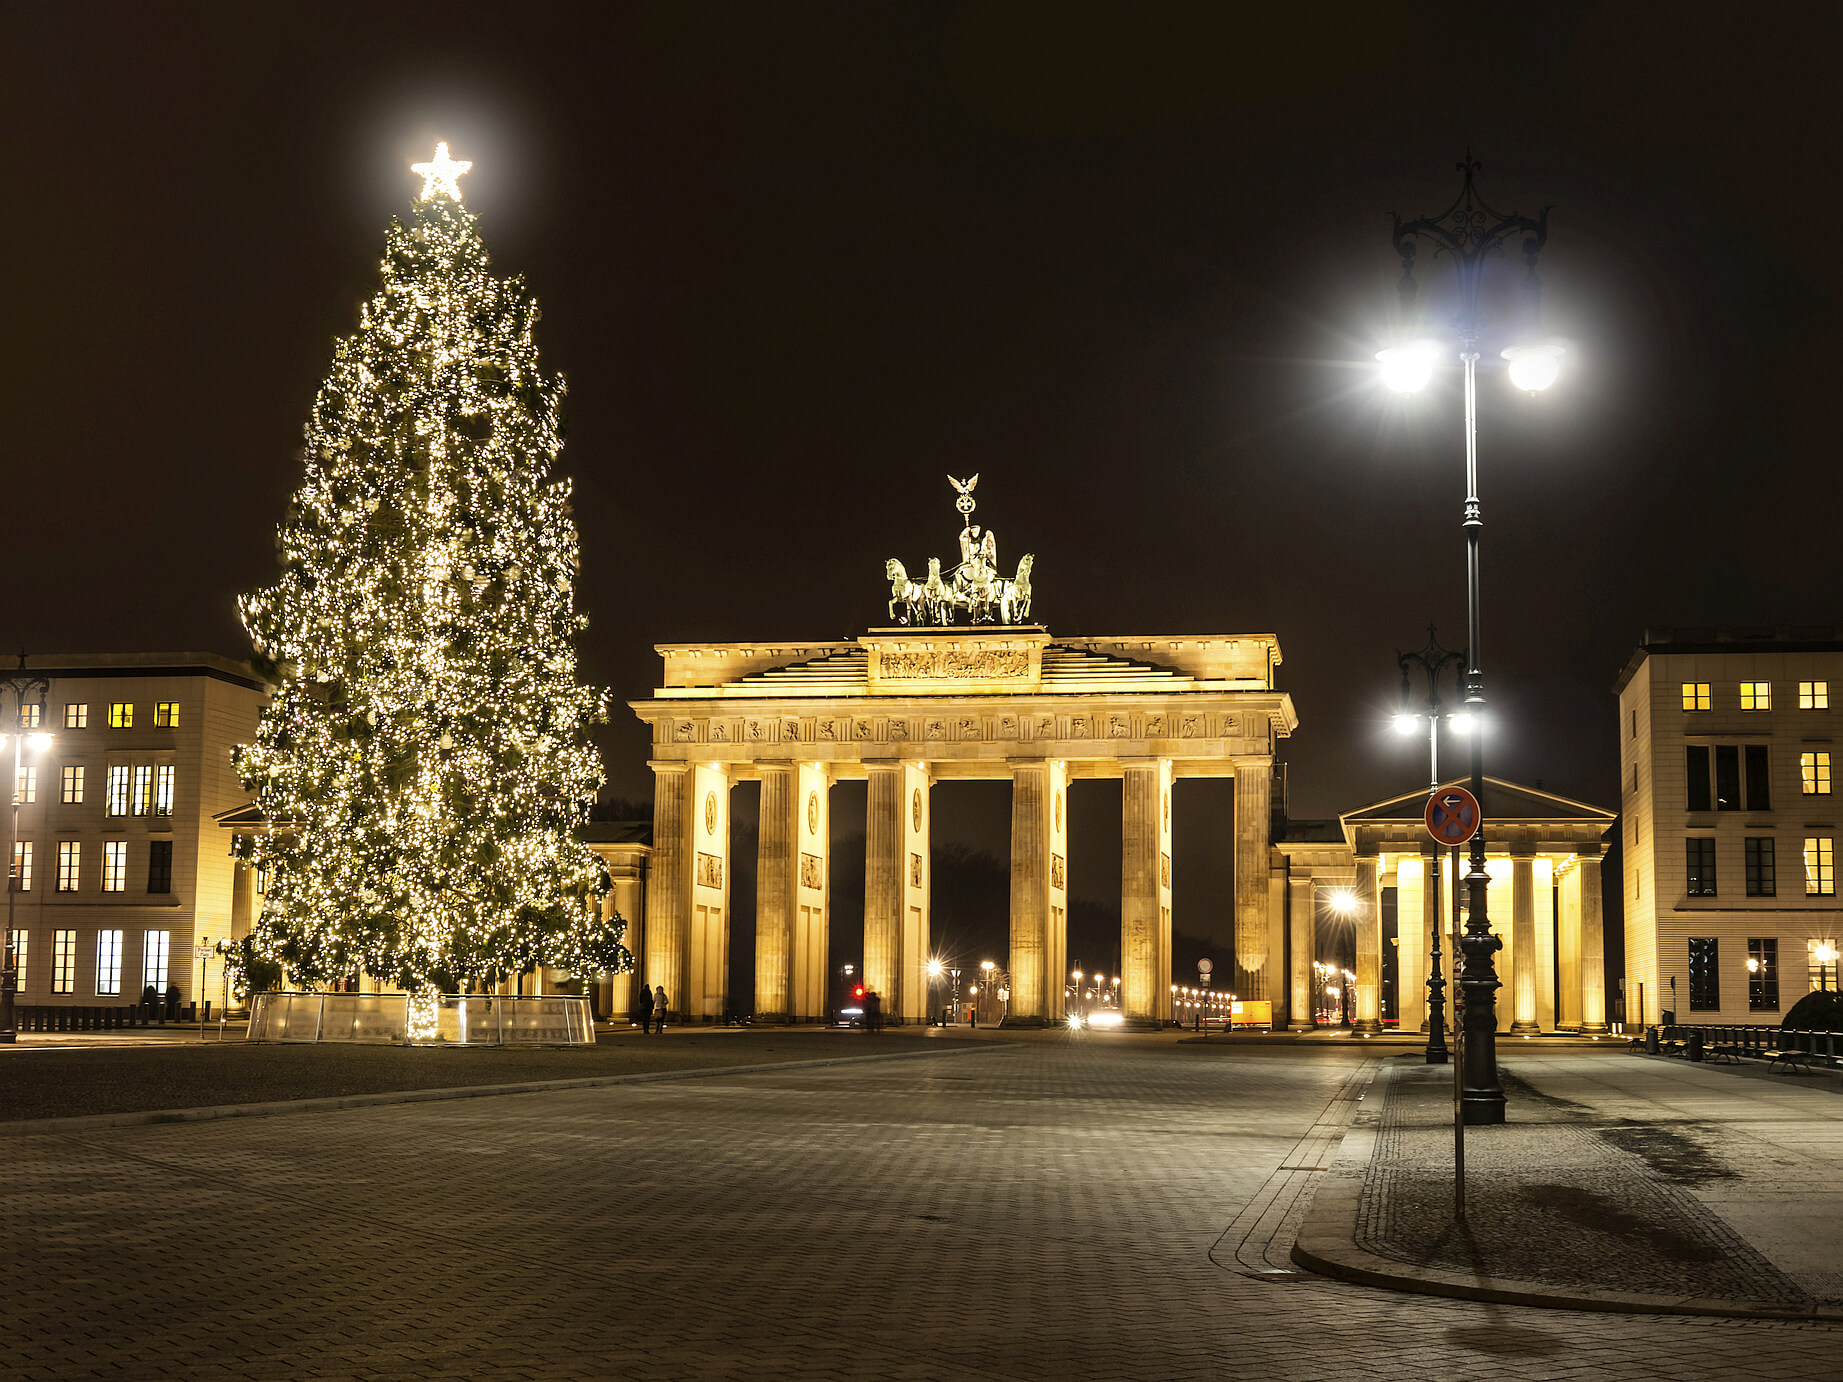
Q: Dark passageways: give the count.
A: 5